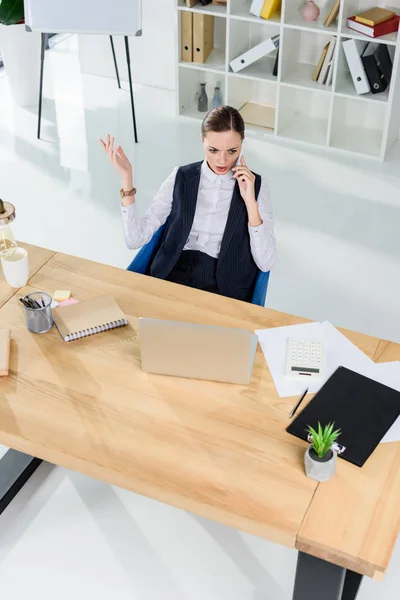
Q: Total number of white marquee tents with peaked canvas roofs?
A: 0